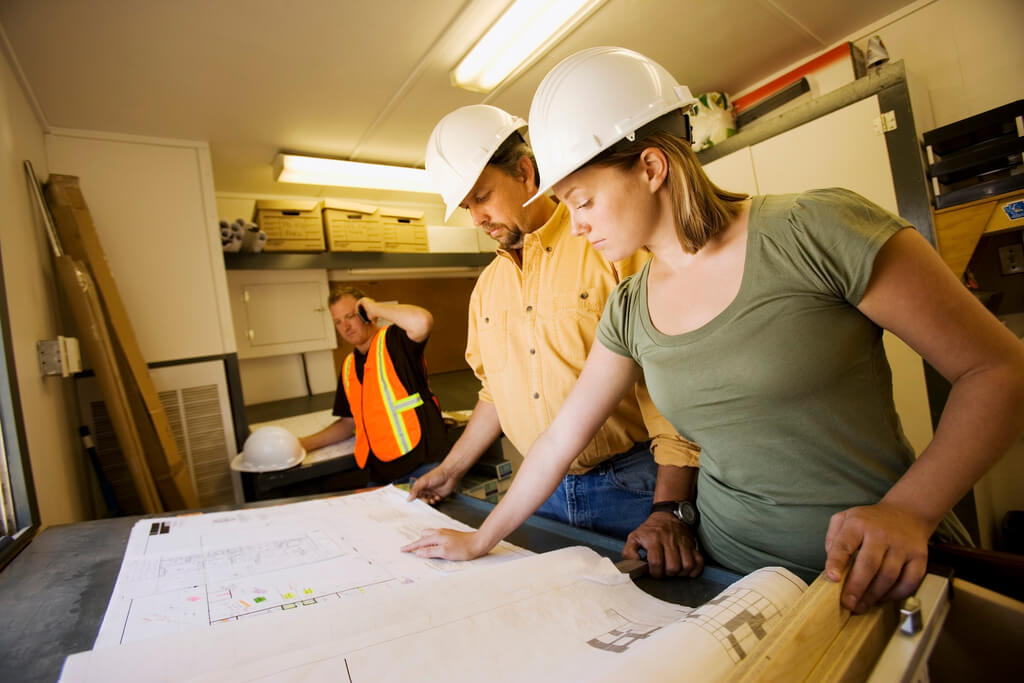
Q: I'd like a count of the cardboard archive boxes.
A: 3